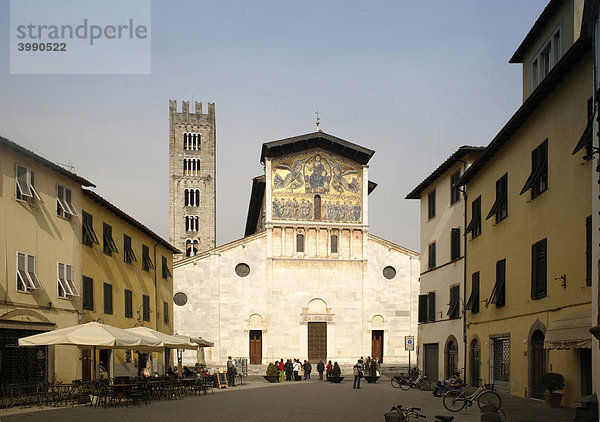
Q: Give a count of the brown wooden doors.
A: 3